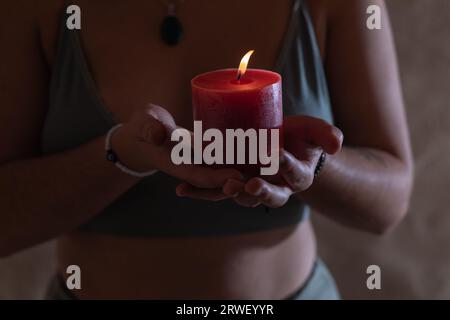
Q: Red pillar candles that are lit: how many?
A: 1